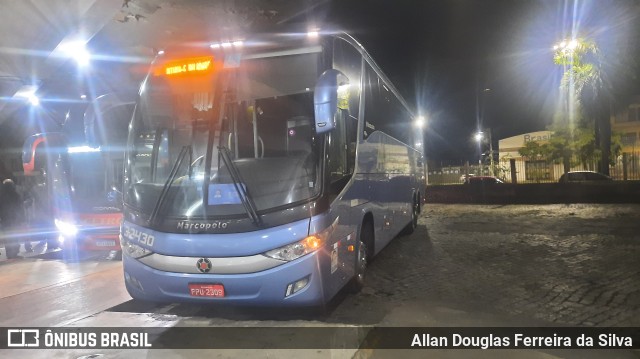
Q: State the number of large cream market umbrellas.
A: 0